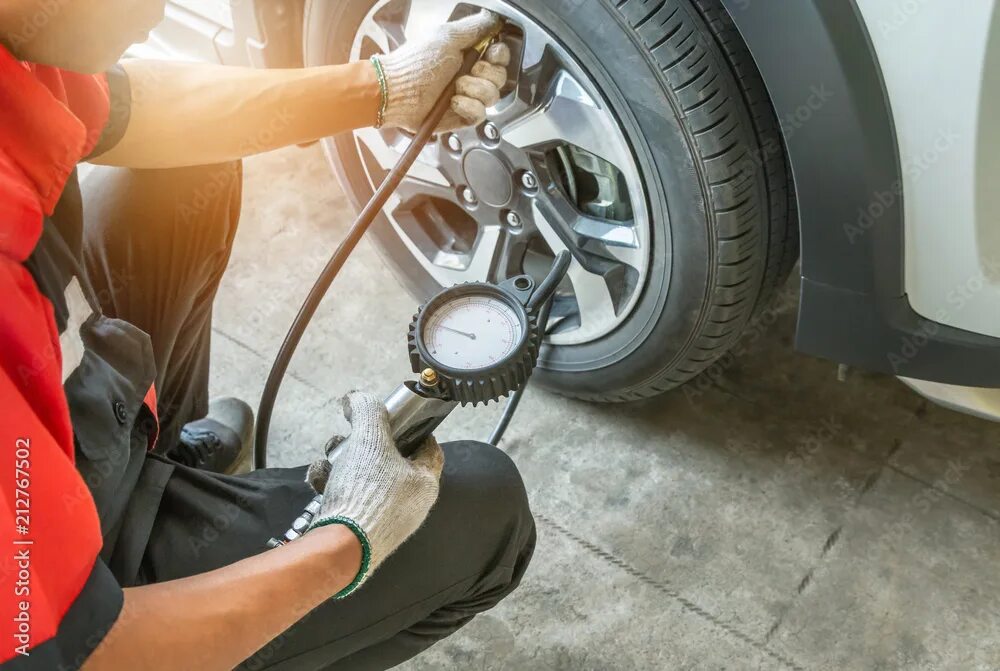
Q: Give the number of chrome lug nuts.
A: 5